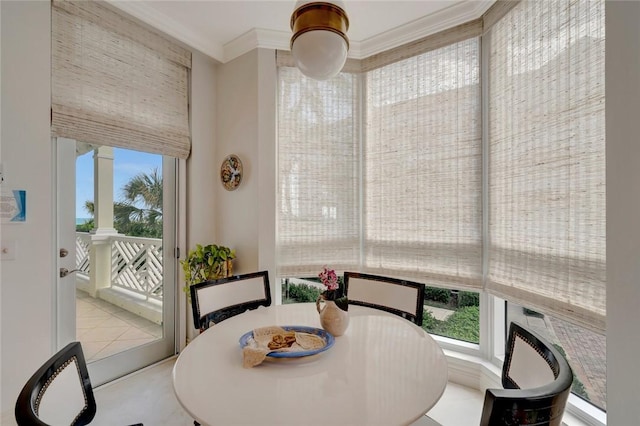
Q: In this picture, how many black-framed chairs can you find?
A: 4